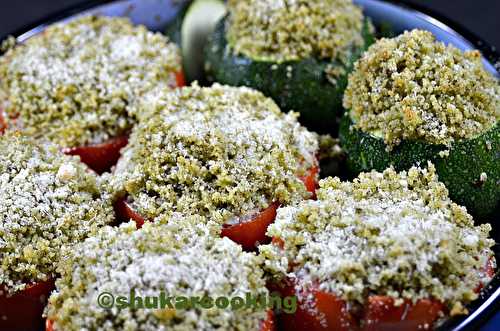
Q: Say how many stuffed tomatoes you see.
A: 5